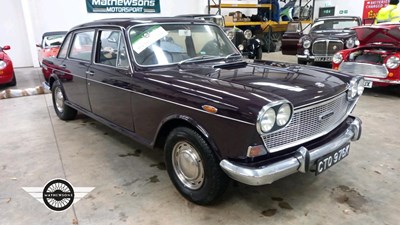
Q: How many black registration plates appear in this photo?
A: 2